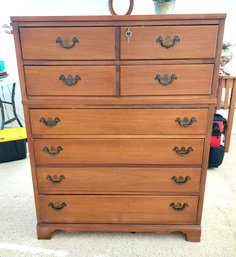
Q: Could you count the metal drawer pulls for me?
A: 12